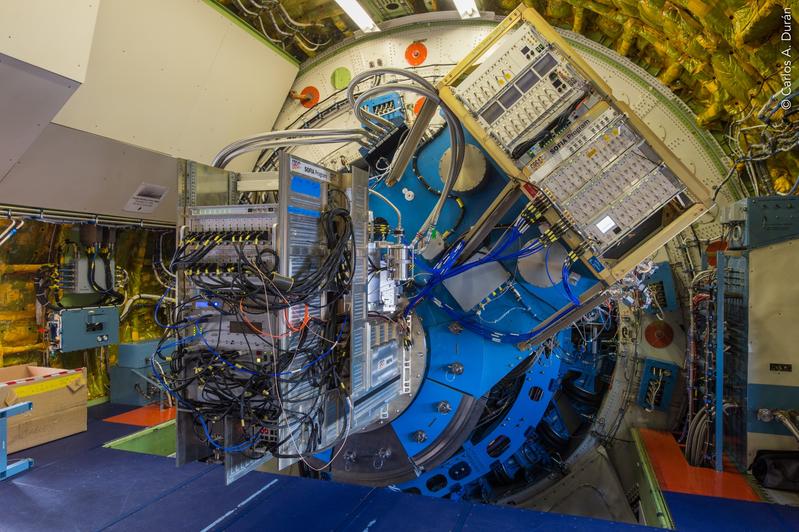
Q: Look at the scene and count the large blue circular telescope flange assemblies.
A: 1